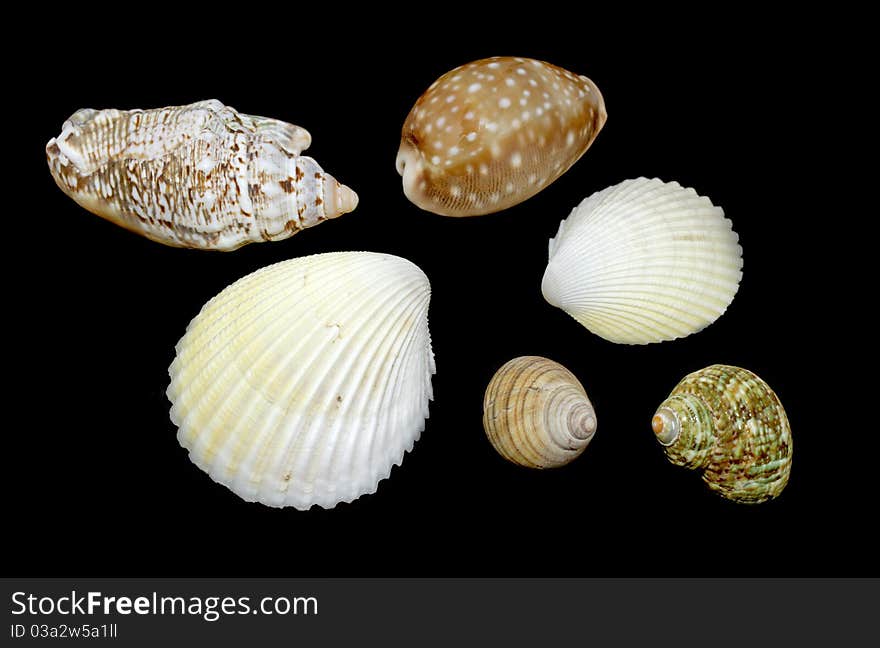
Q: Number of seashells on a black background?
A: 6